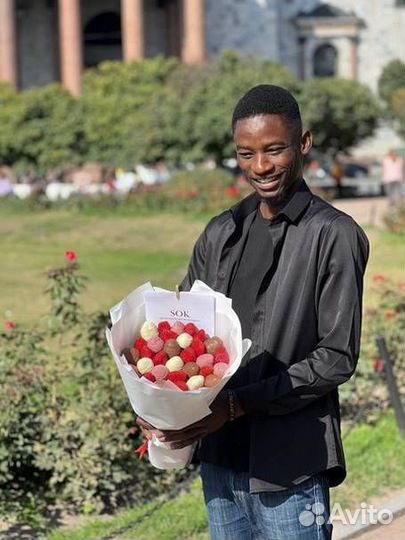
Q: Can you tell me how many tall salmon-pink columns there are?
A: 4